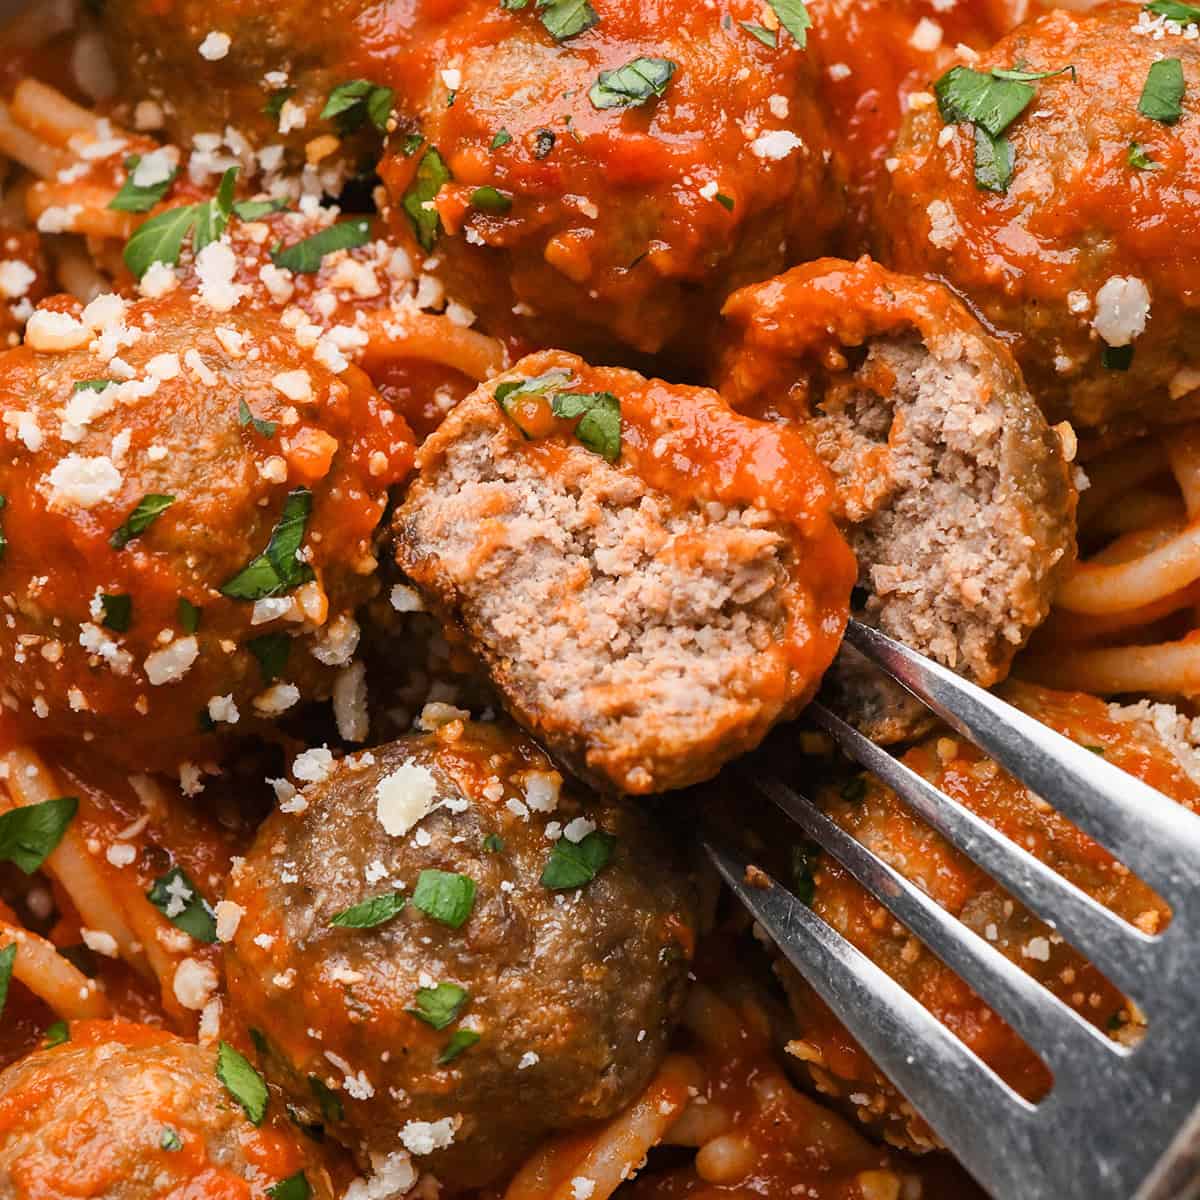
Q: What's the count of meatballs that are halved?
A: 1